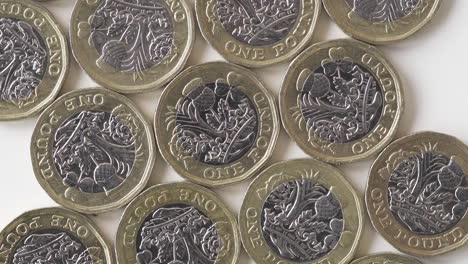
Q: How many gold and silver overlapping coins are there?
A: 12